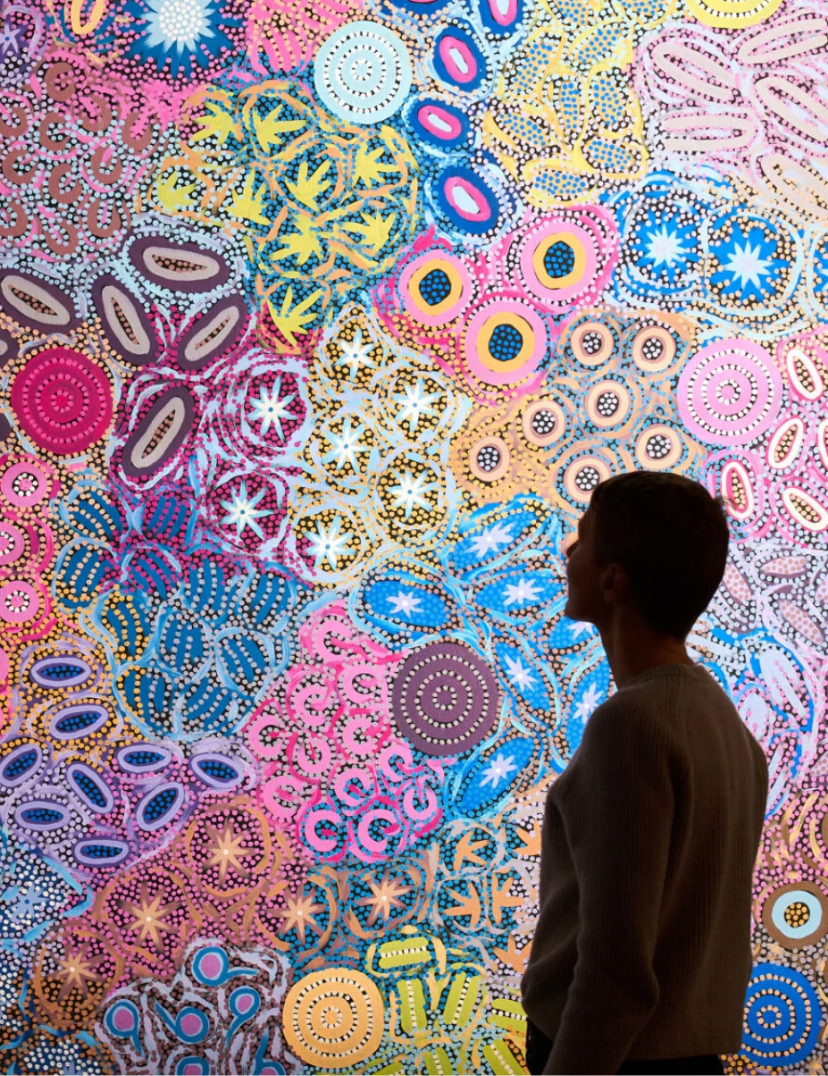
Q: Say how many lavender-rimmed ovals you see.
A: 9